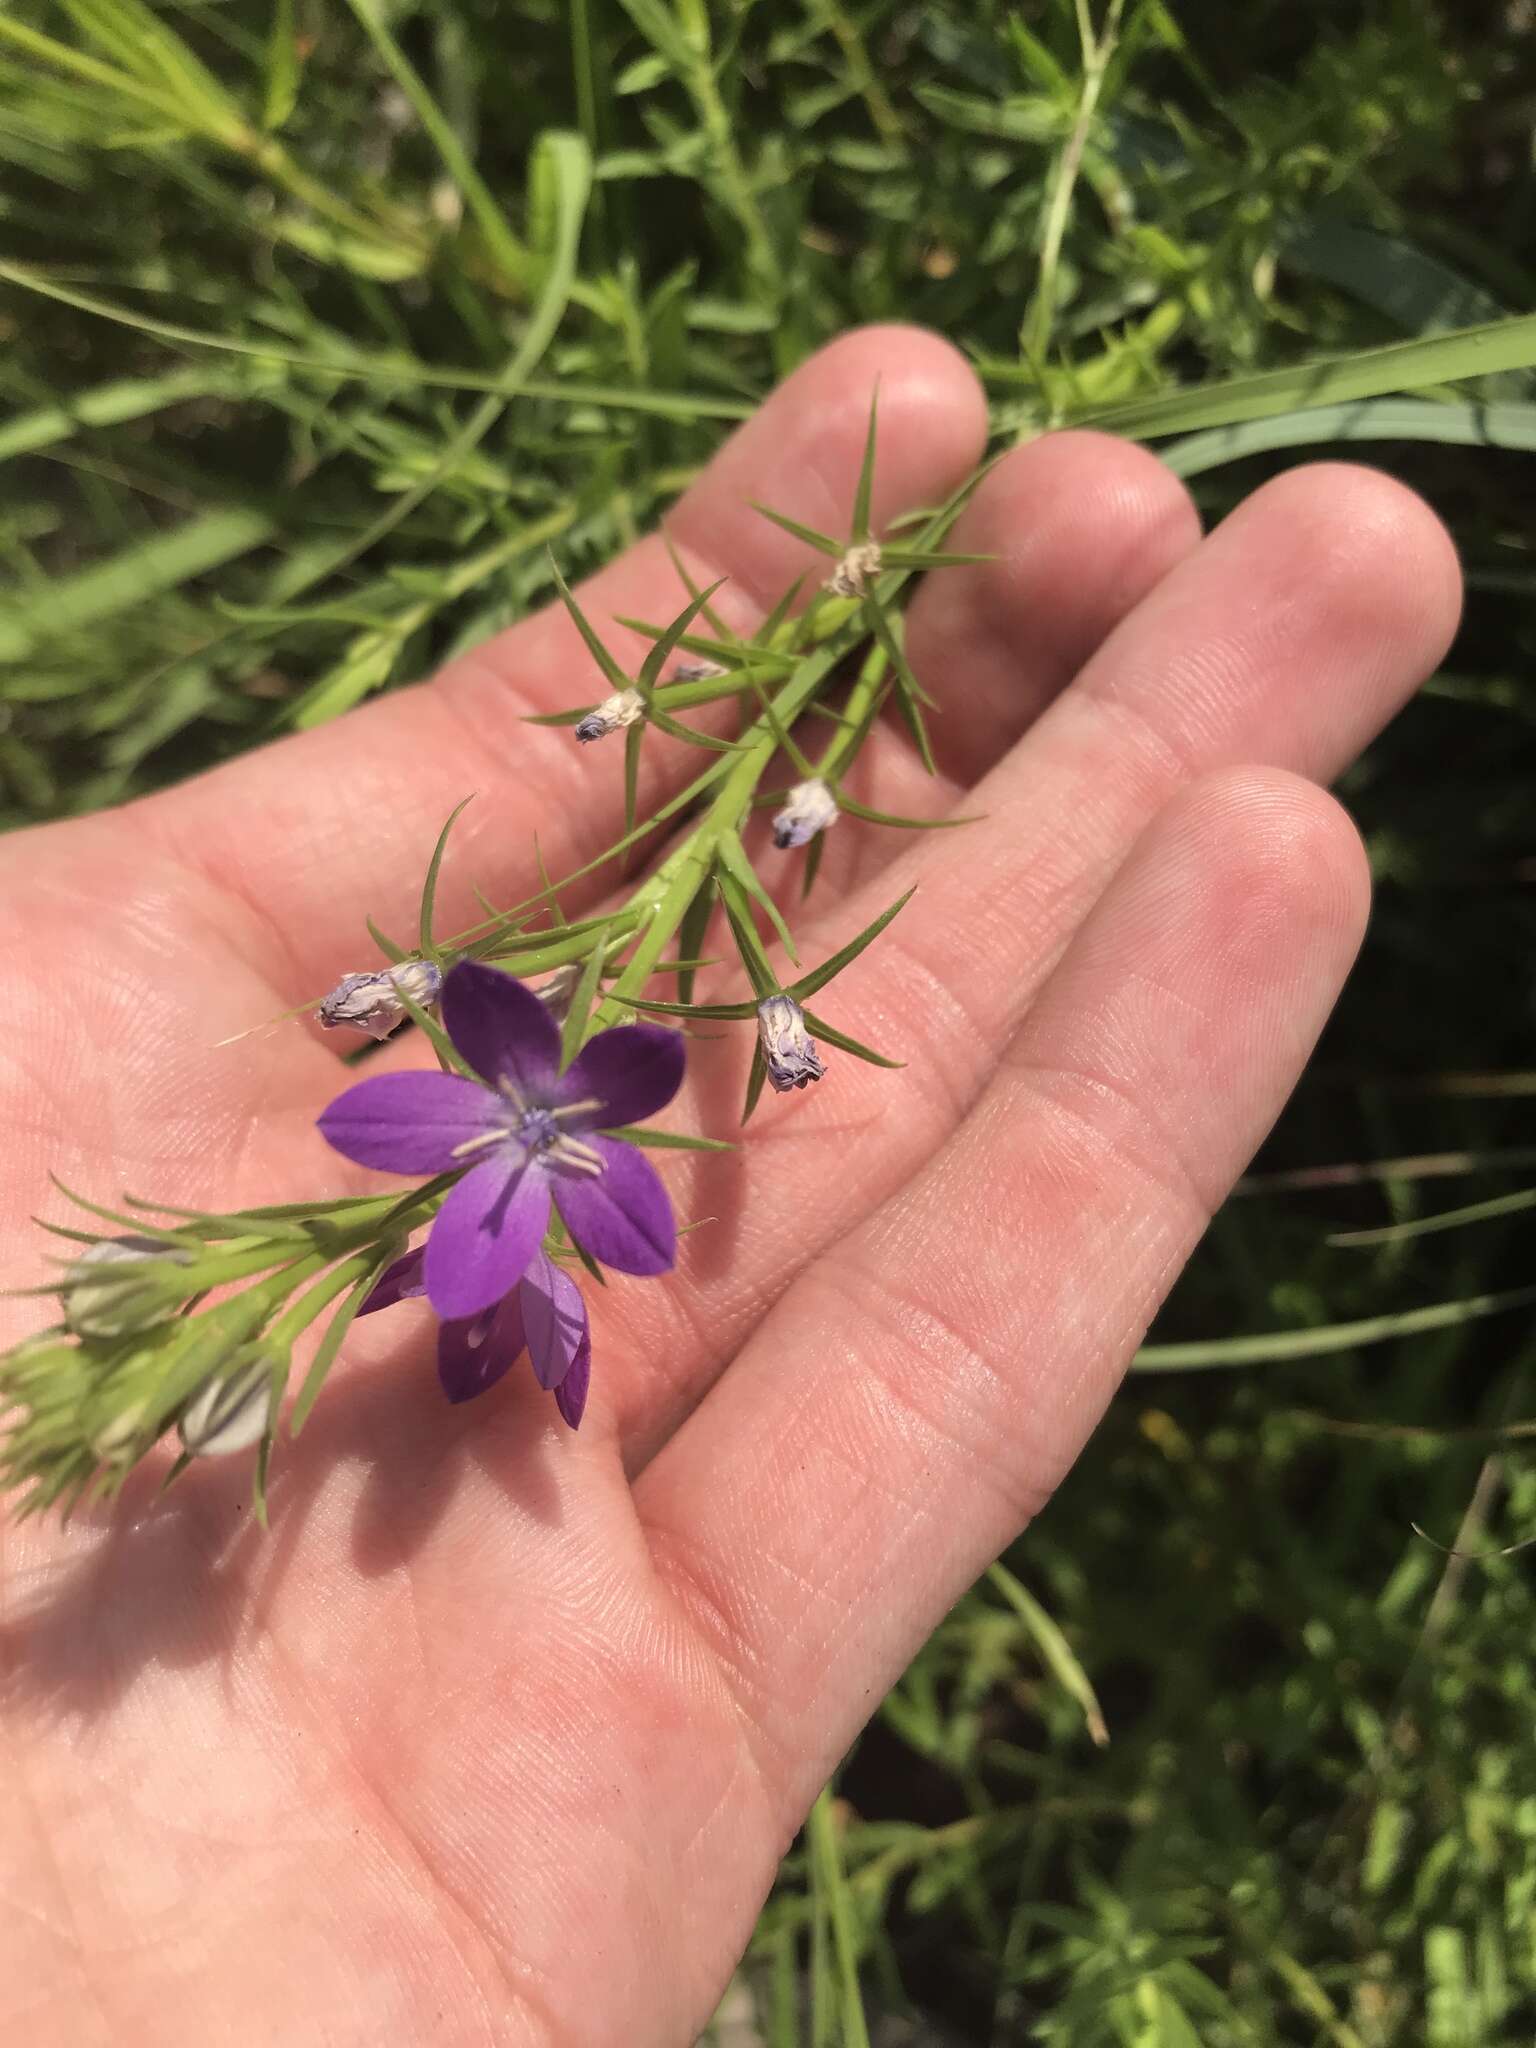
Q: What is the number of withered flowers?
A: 7